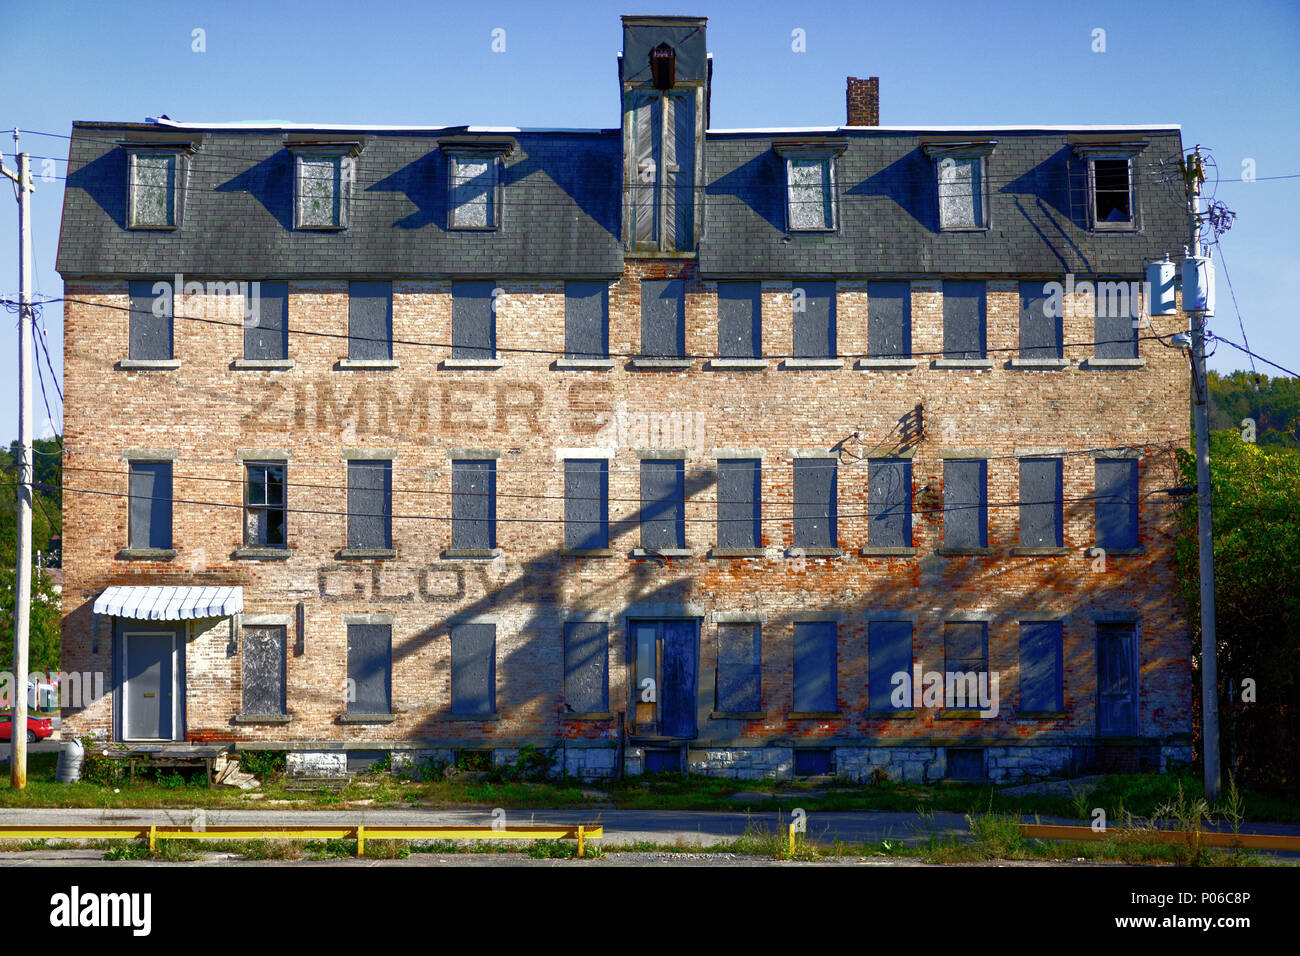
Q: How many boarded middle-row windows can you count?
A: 11